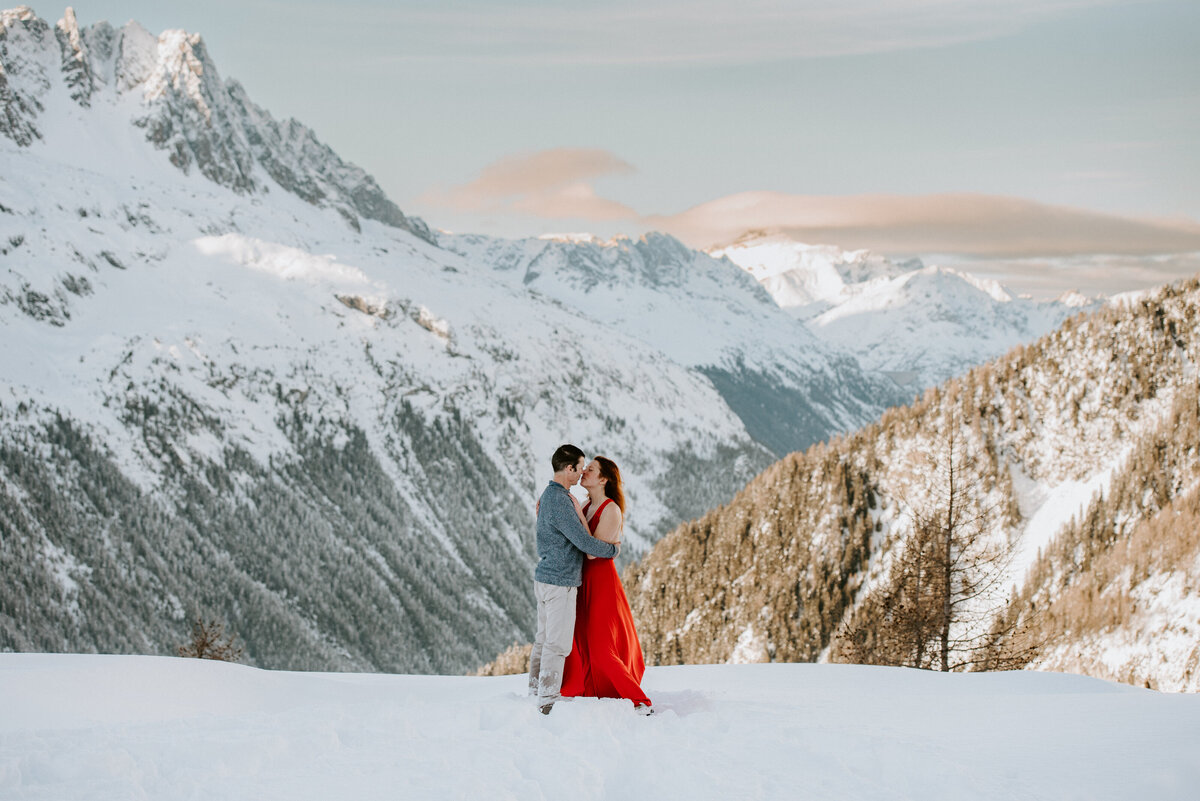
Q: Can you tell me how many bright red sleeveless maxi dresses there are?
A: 1